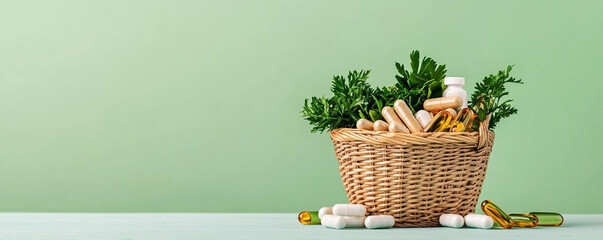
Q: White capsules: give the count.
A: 8